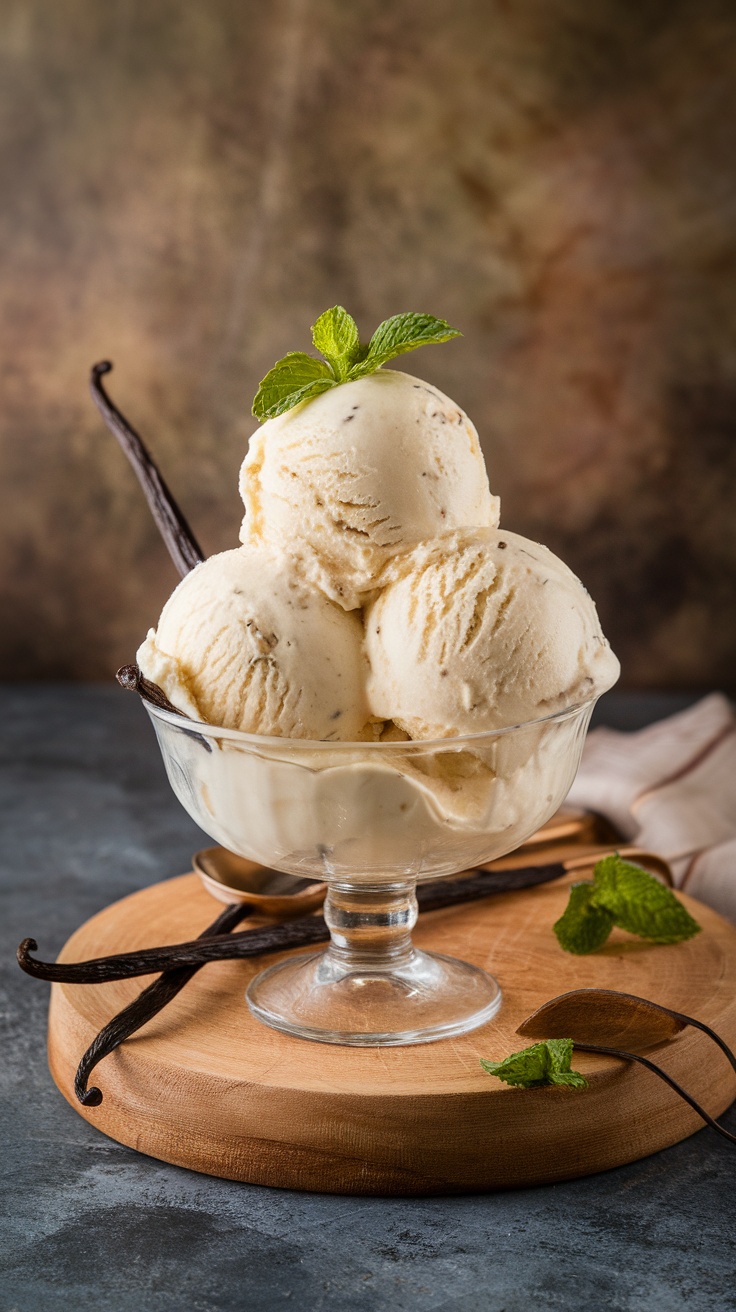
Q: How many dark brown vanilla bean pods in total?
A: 4